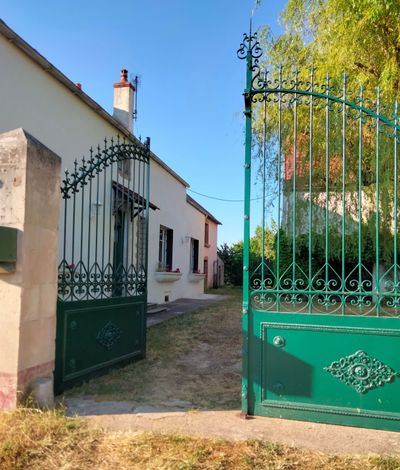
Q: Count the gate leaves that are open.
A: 1